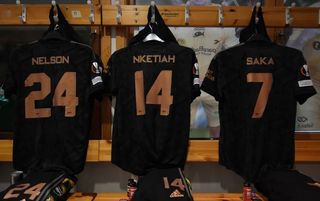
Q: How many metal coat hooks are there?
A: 9